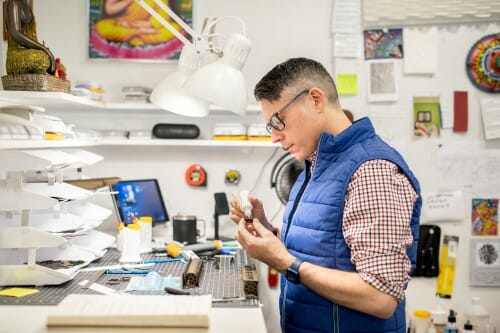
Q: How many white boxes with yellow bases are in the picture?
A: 2